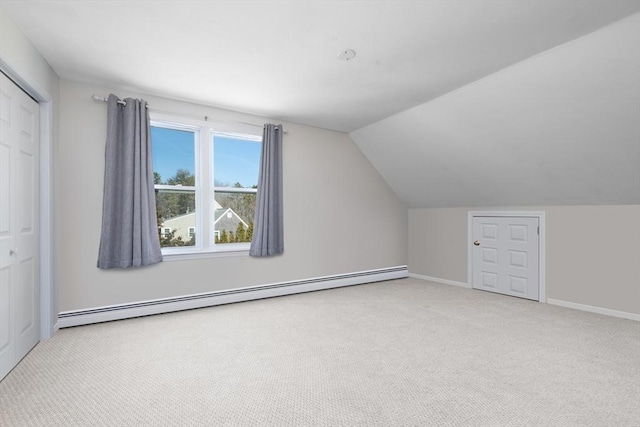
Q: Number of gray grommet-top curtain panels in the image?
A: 2